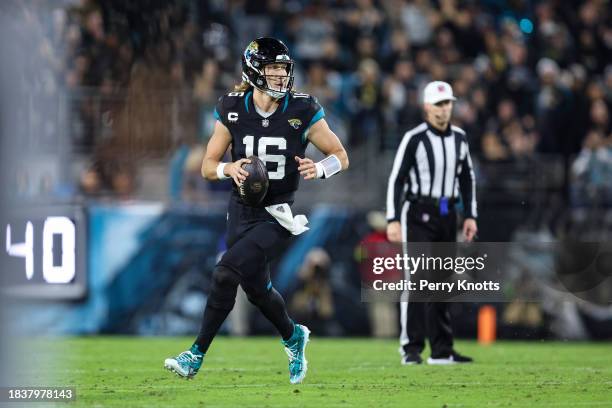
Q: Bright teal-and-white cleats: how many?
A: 2